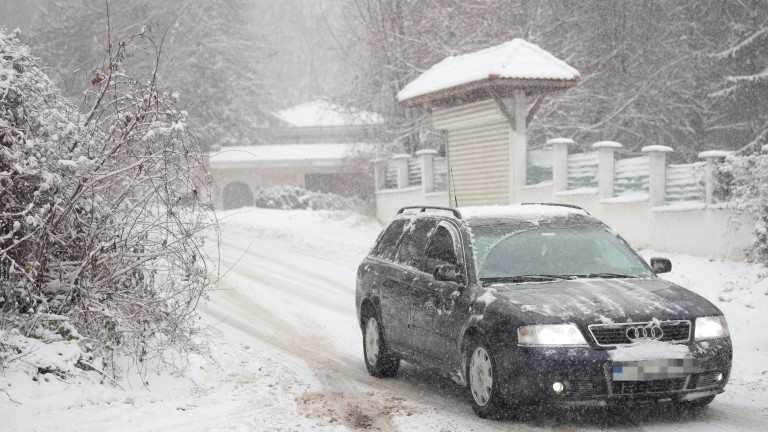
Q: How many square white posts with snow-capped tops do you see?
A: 7